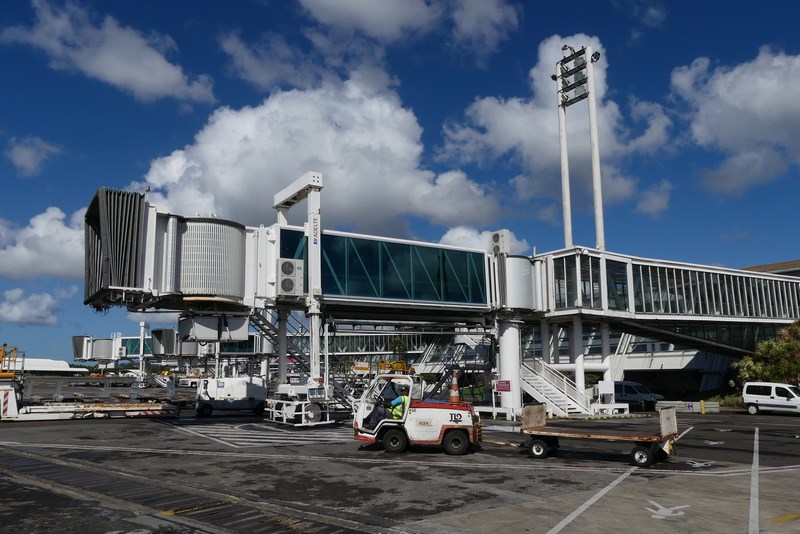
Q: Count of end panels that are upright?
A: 2